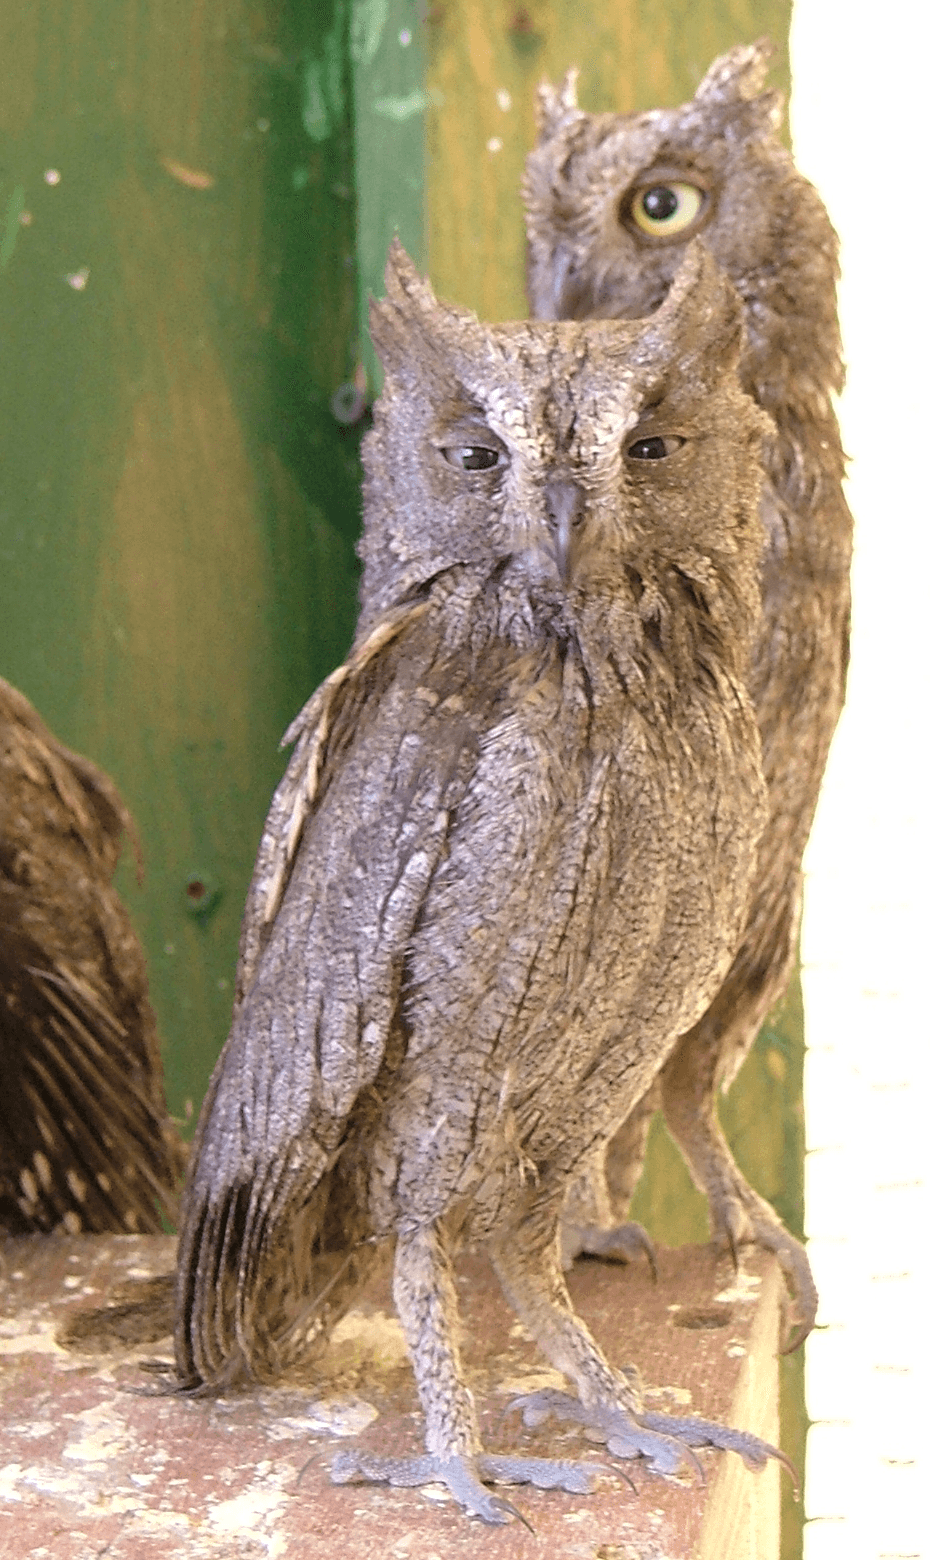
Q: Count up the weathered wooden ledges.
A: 1